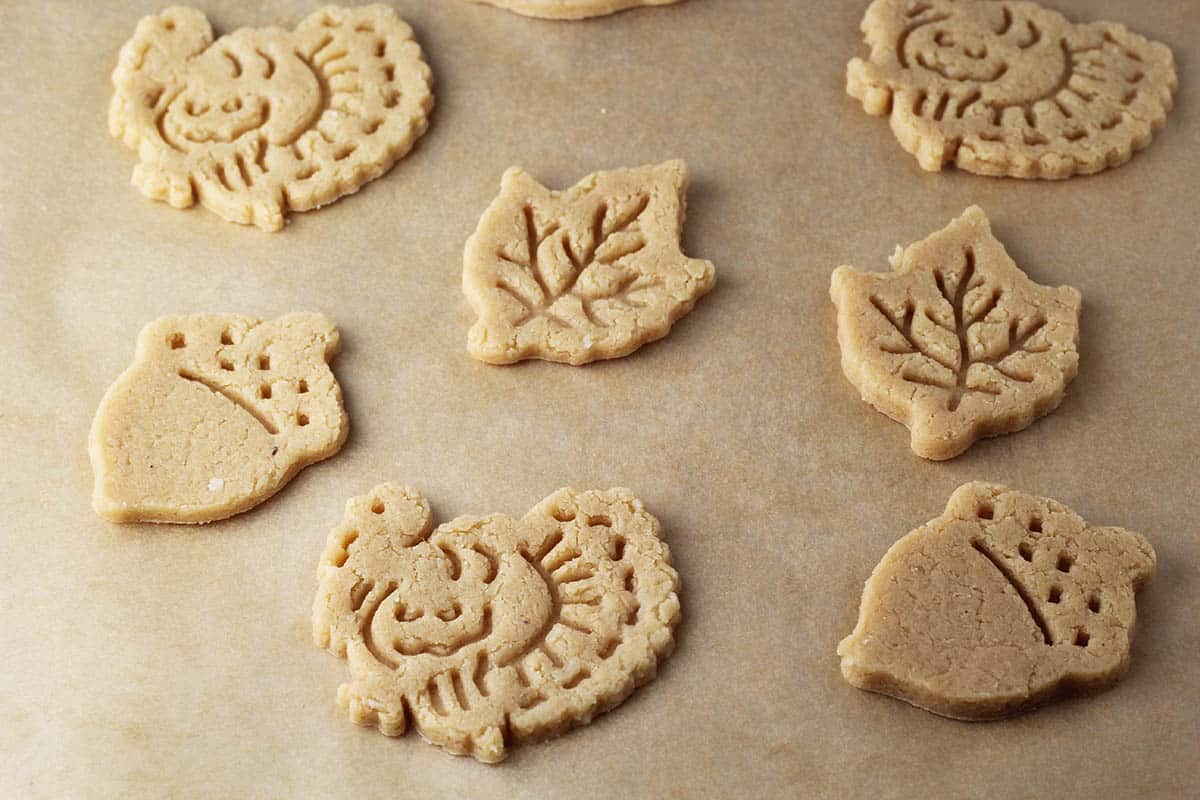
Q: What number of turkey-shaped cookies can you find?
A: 3